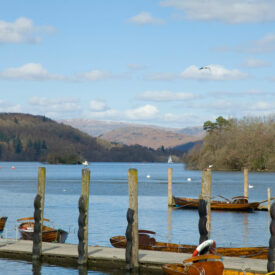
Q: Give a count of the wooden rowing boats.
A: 5